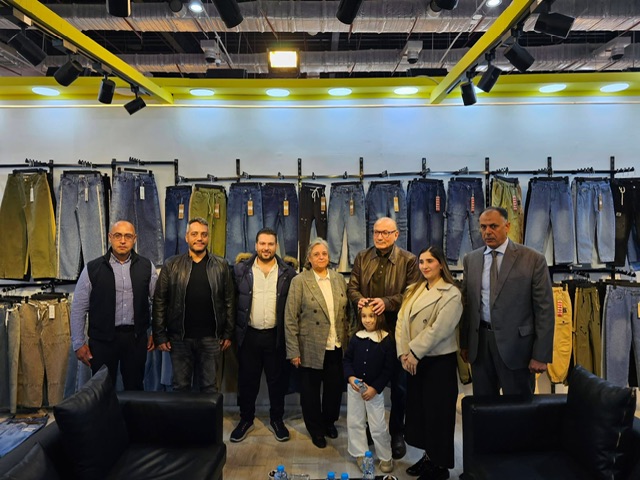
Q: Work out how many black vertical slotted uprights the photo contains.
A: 10